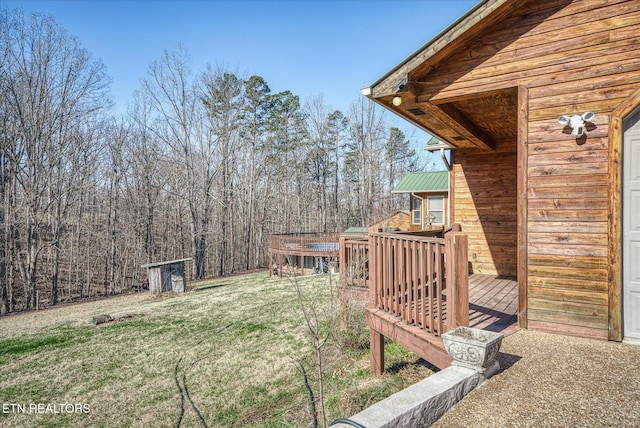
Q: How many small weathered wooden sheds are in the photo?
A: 1